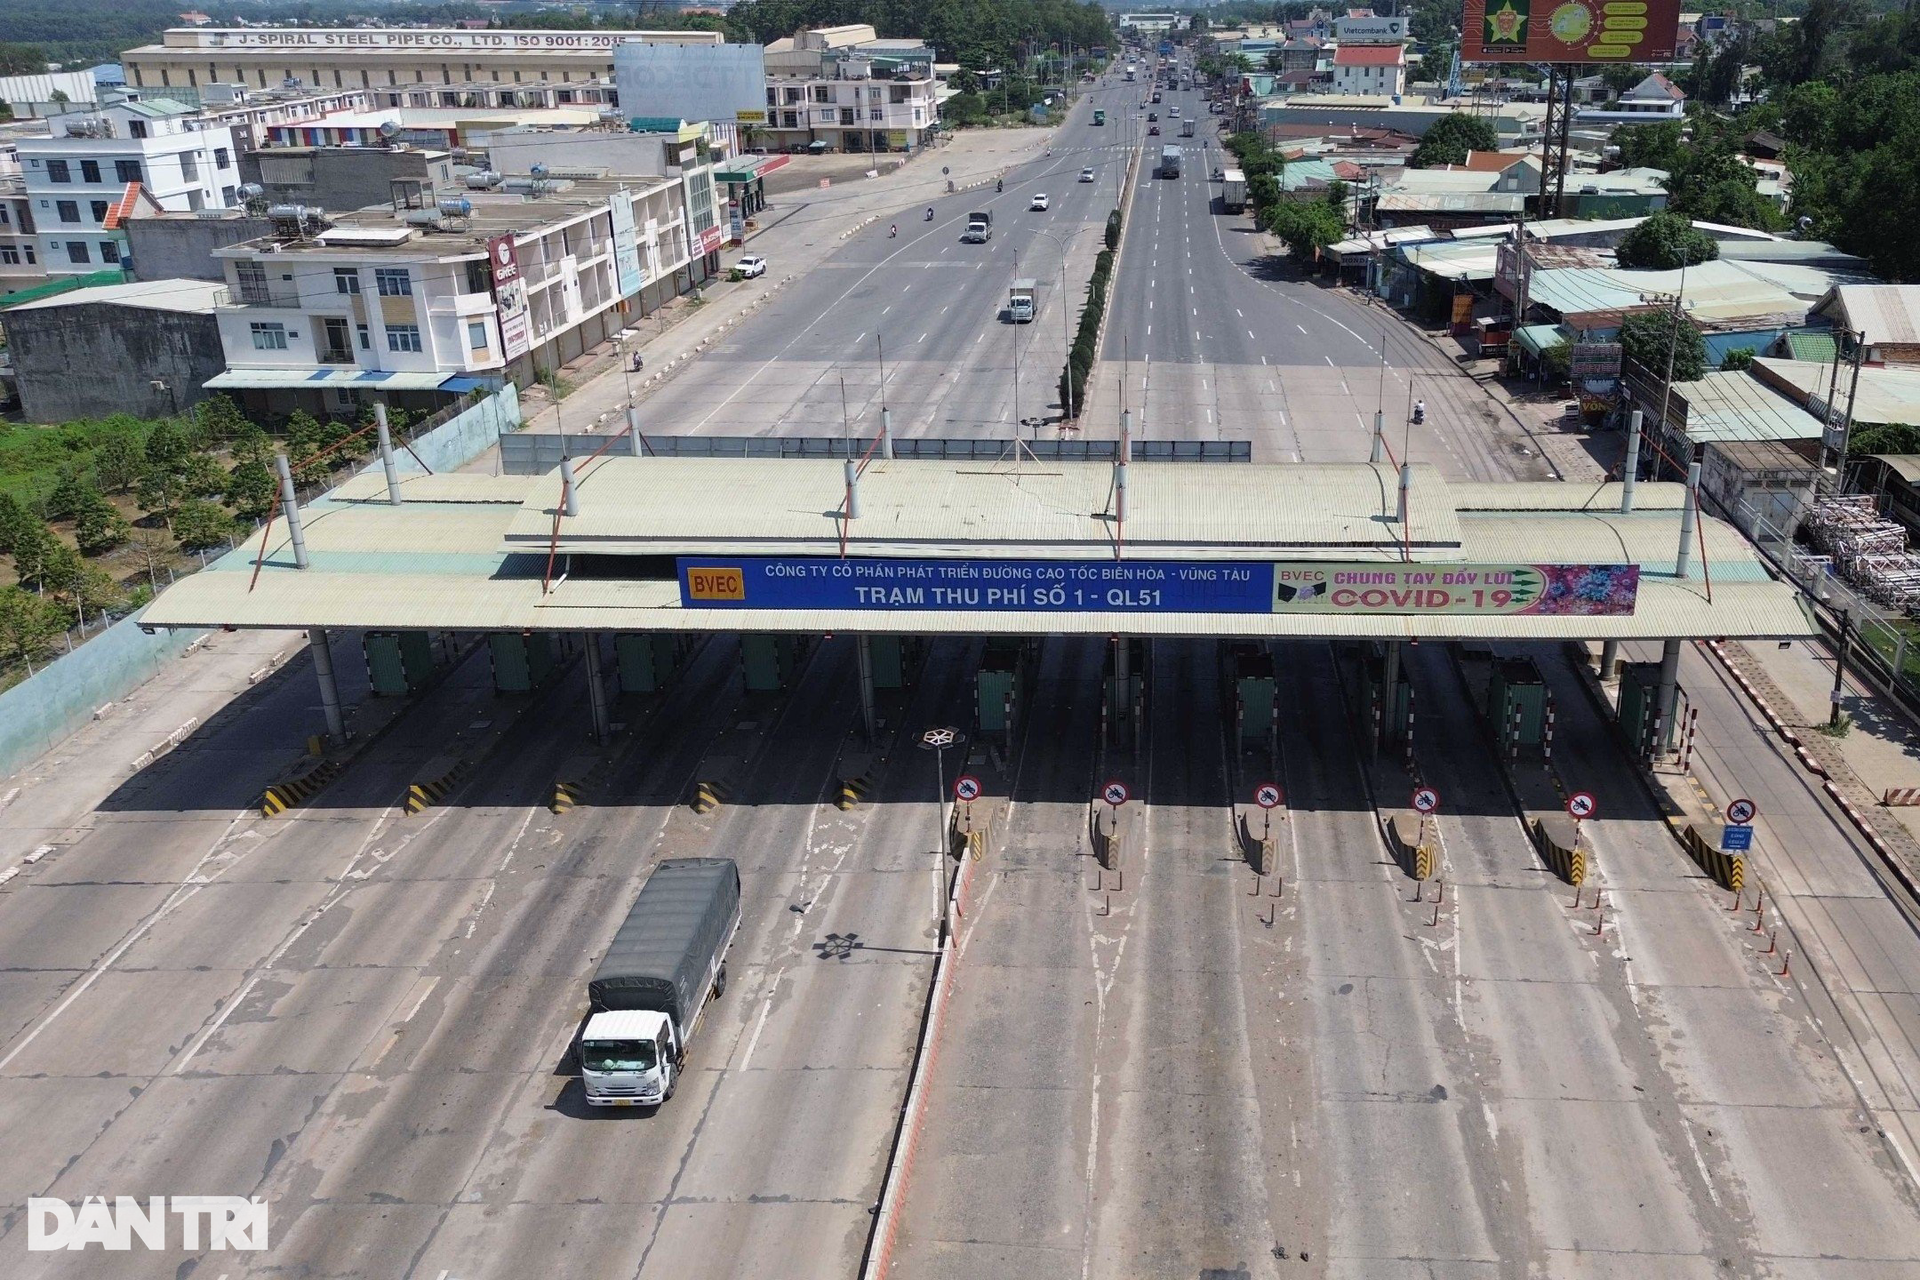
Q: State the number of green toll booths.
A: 11